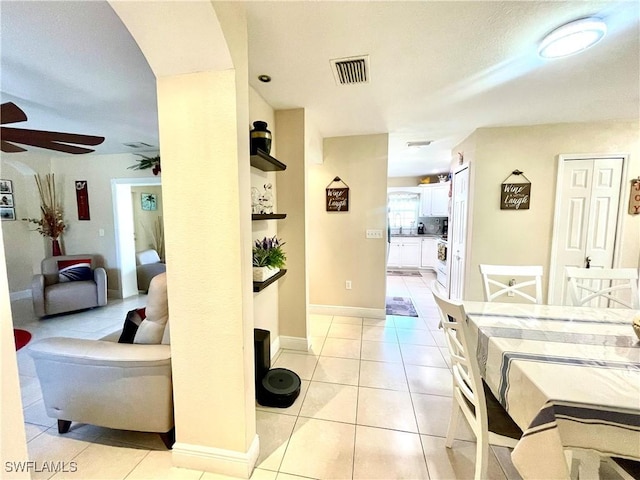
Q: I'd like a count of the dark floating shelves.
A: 3